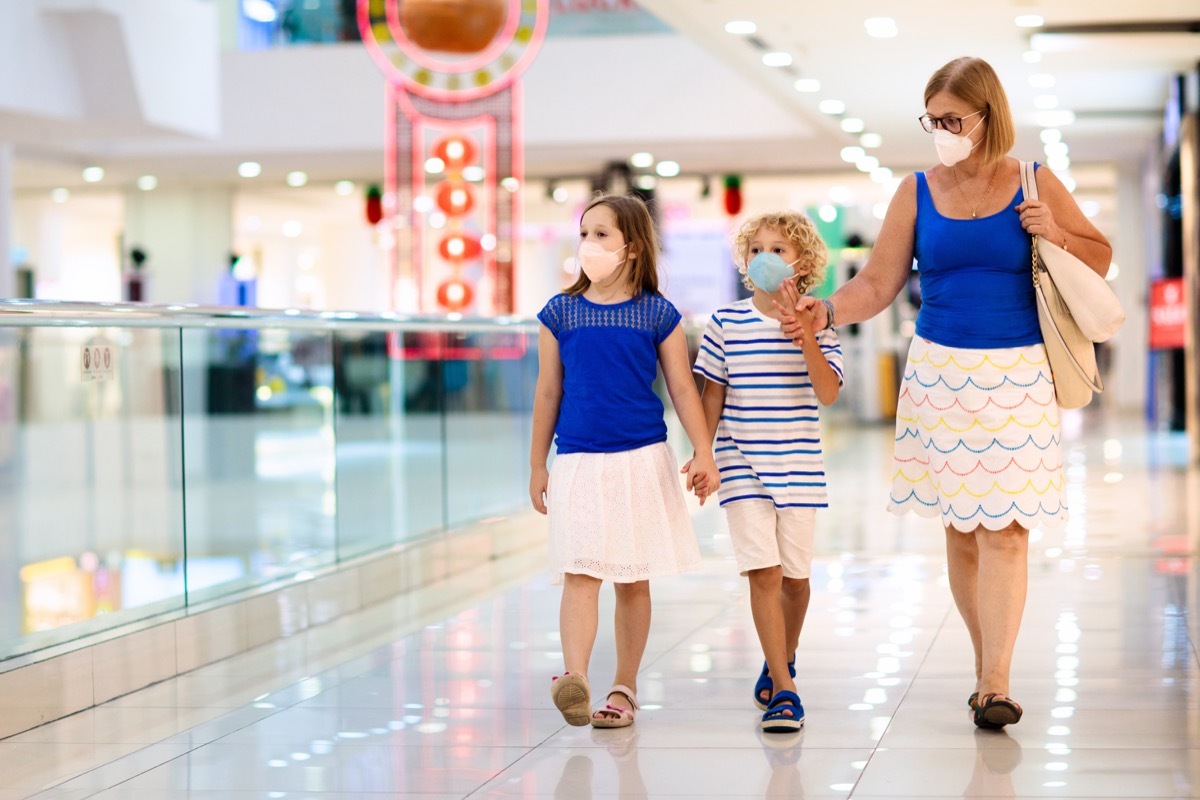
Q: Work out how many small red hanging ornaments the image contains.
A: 2